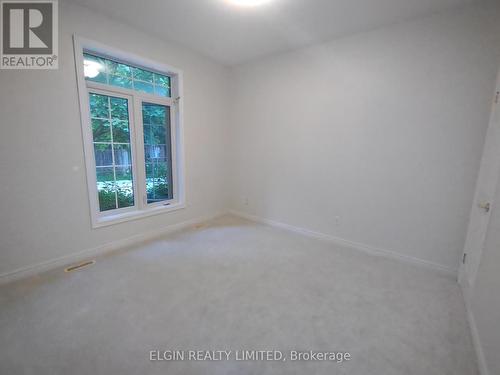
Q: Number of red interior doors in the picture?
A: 0